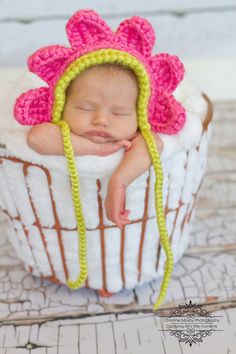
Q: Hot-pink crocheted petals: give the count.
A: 6